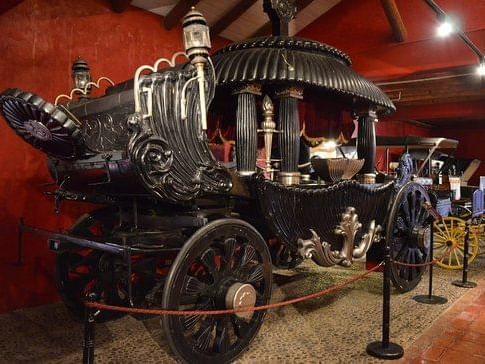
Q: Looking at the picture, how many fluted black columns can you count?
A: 3